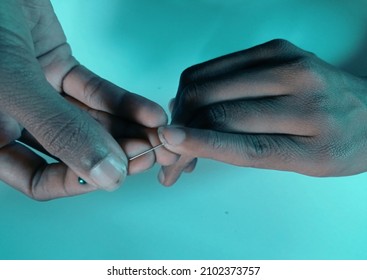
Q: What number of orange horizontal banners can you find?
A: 0